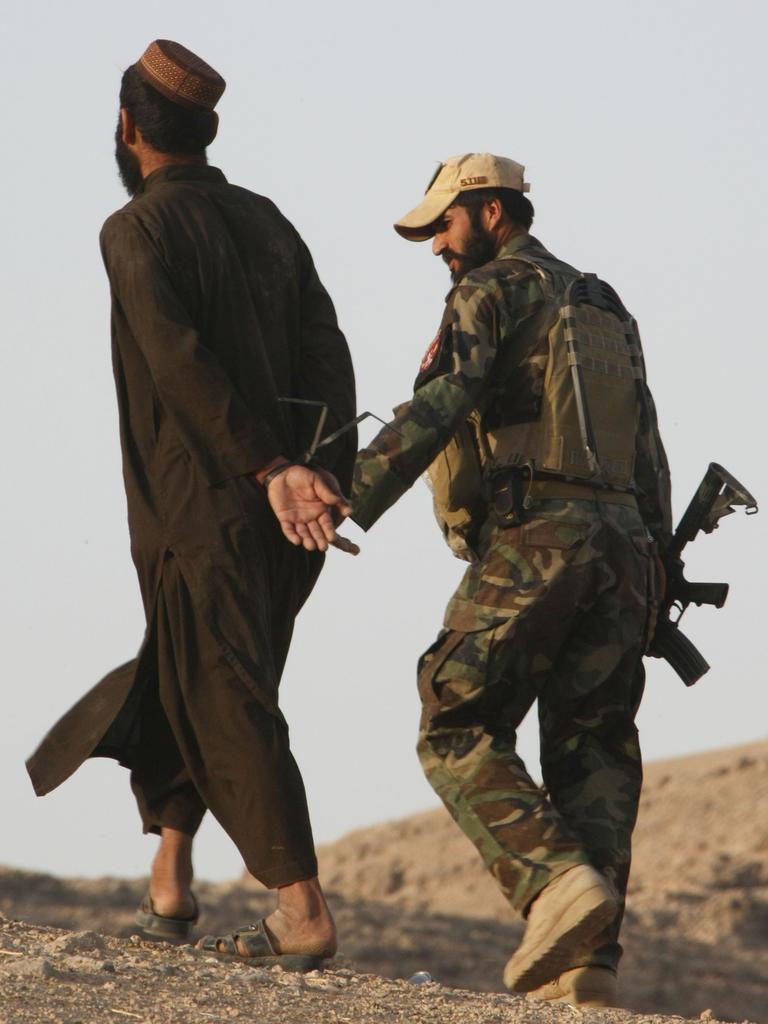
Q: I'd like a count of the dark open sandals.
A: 2